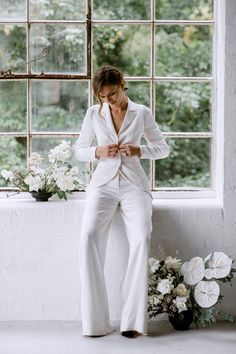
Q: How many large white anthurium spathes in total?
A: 3